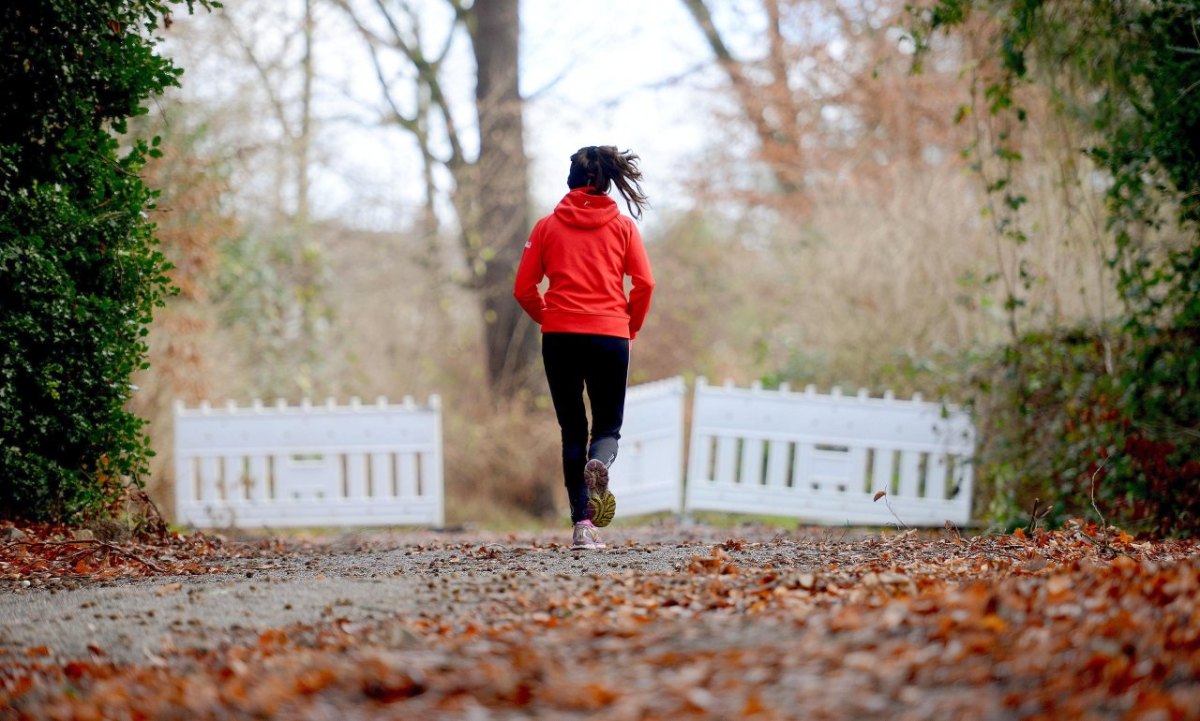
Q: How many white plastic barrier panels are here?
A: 3